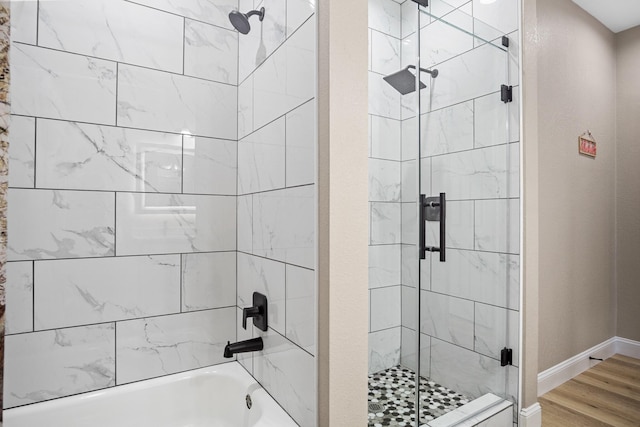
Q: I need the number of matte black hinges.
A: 2